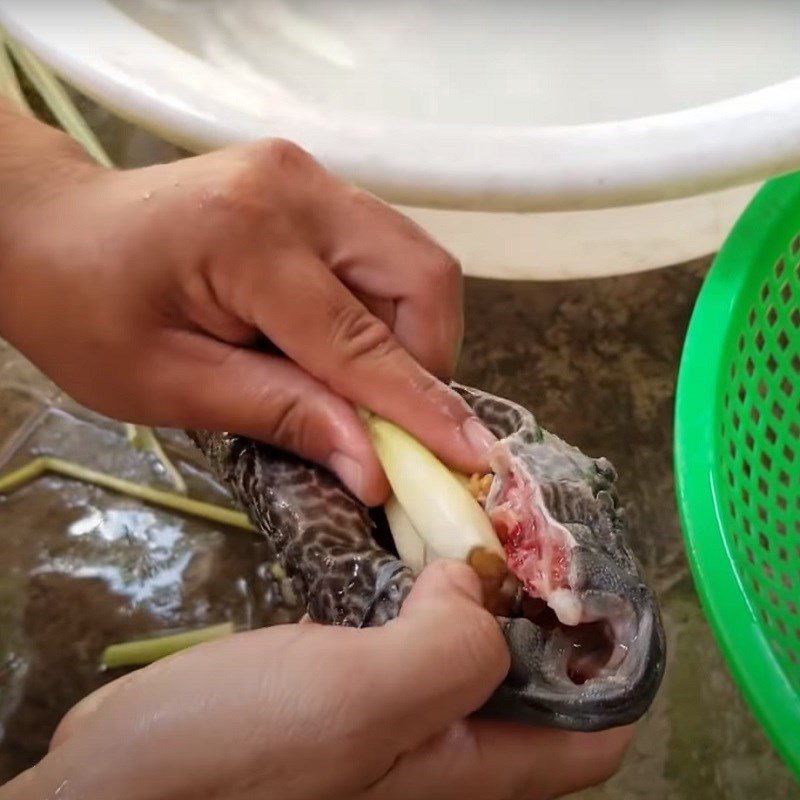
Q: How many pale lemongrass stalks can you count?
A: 2